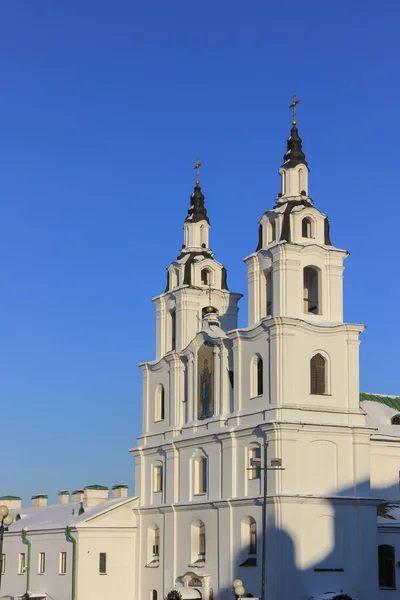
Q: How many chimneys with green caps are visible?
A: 6